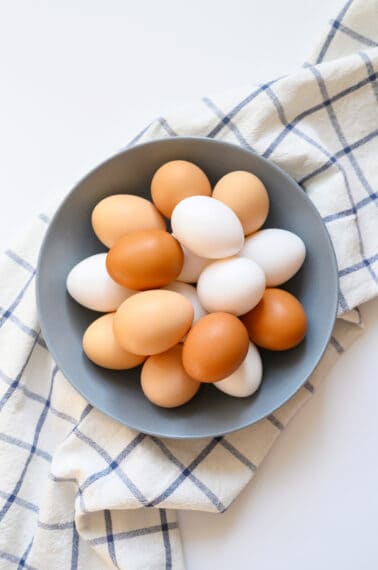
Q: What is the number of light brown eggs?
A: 6